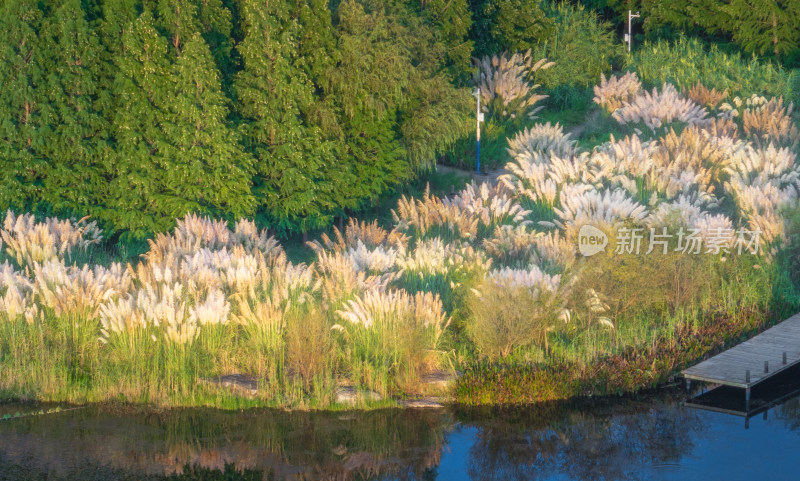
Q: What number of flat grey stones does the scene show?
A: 4